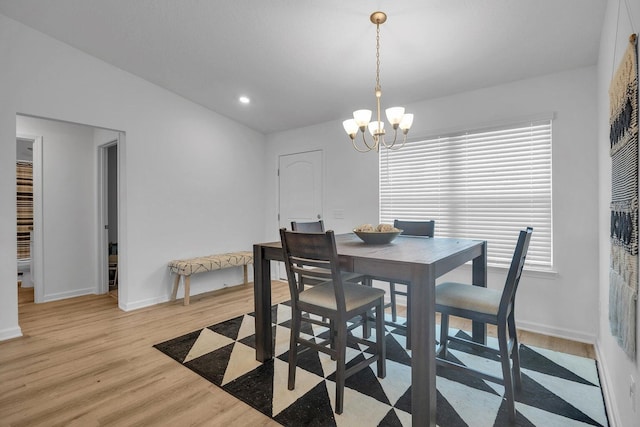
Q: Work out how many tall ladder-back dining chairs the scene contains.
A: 4